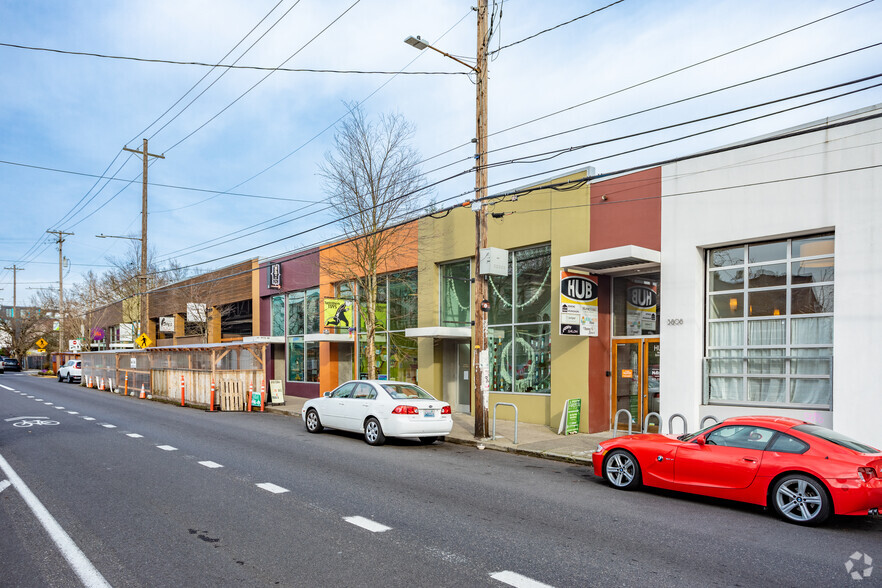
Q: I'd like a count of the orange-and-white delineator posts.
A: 5